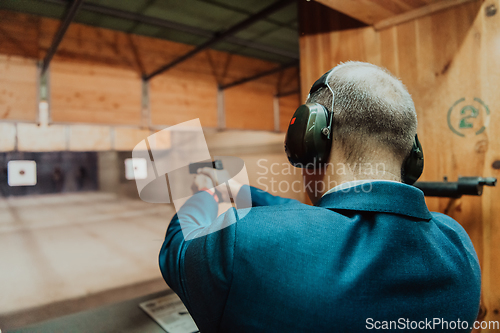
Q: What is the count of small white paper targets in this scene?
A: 2